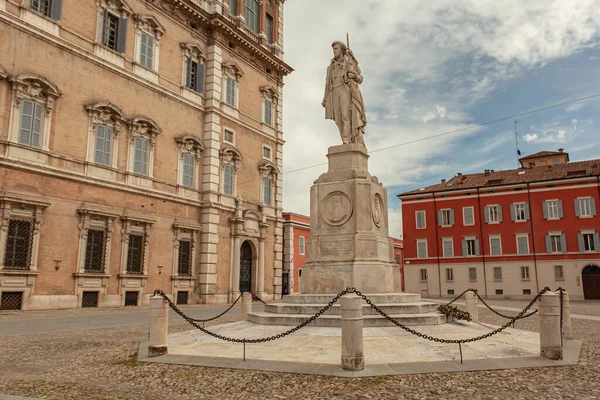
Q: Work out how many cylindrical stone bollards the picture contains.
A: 6